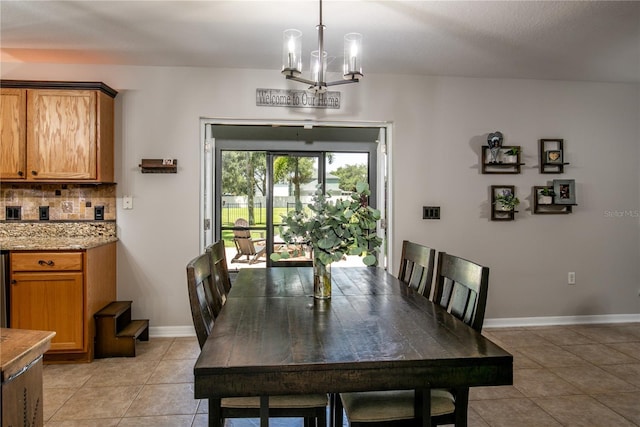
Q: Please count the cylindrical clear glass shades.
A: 3